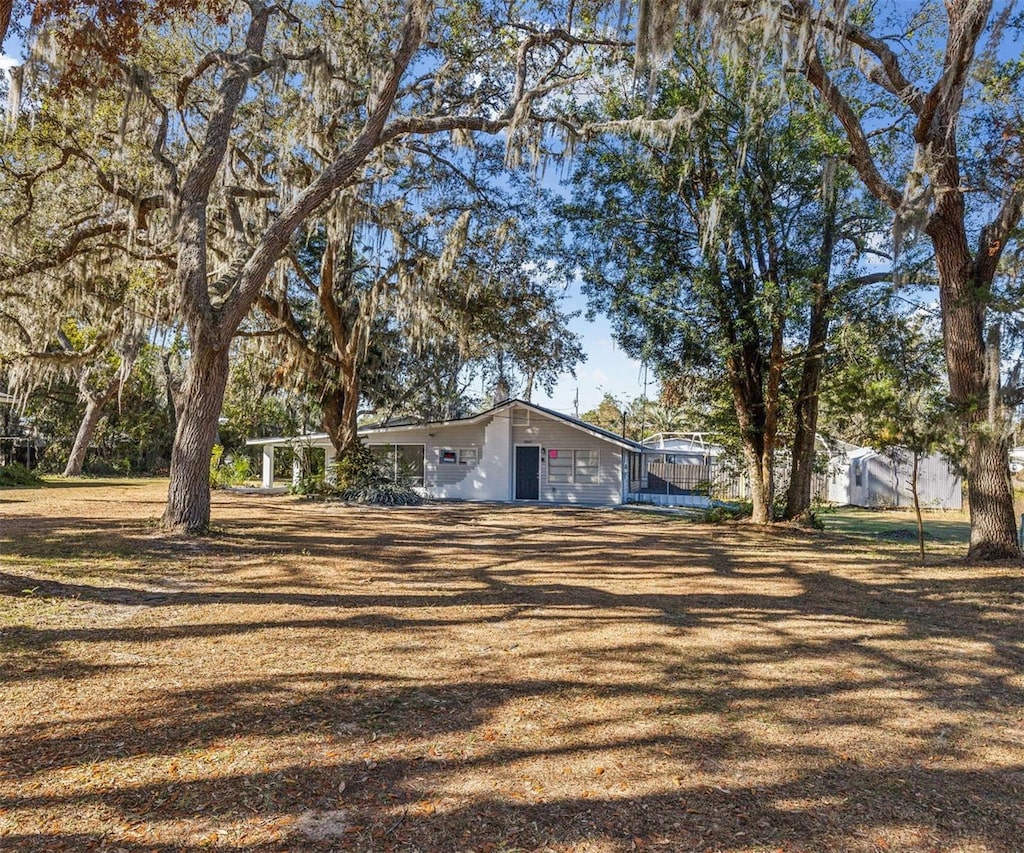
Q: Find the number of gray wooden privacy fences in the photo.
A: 1